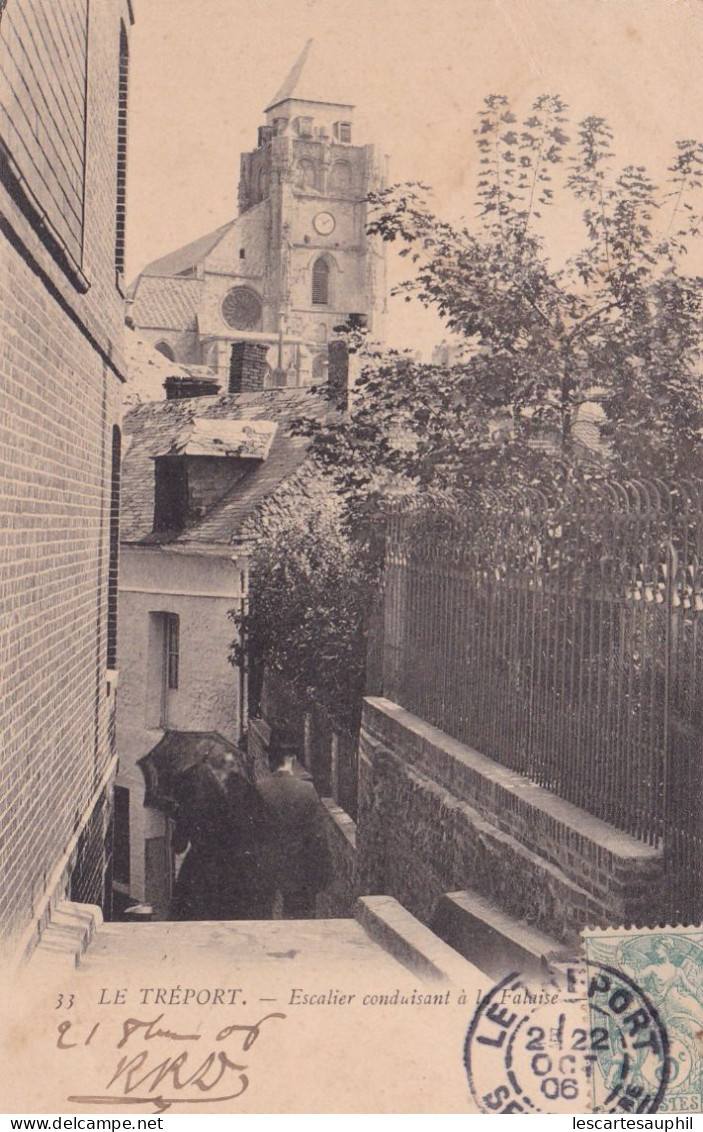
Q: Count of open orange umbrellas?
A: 0